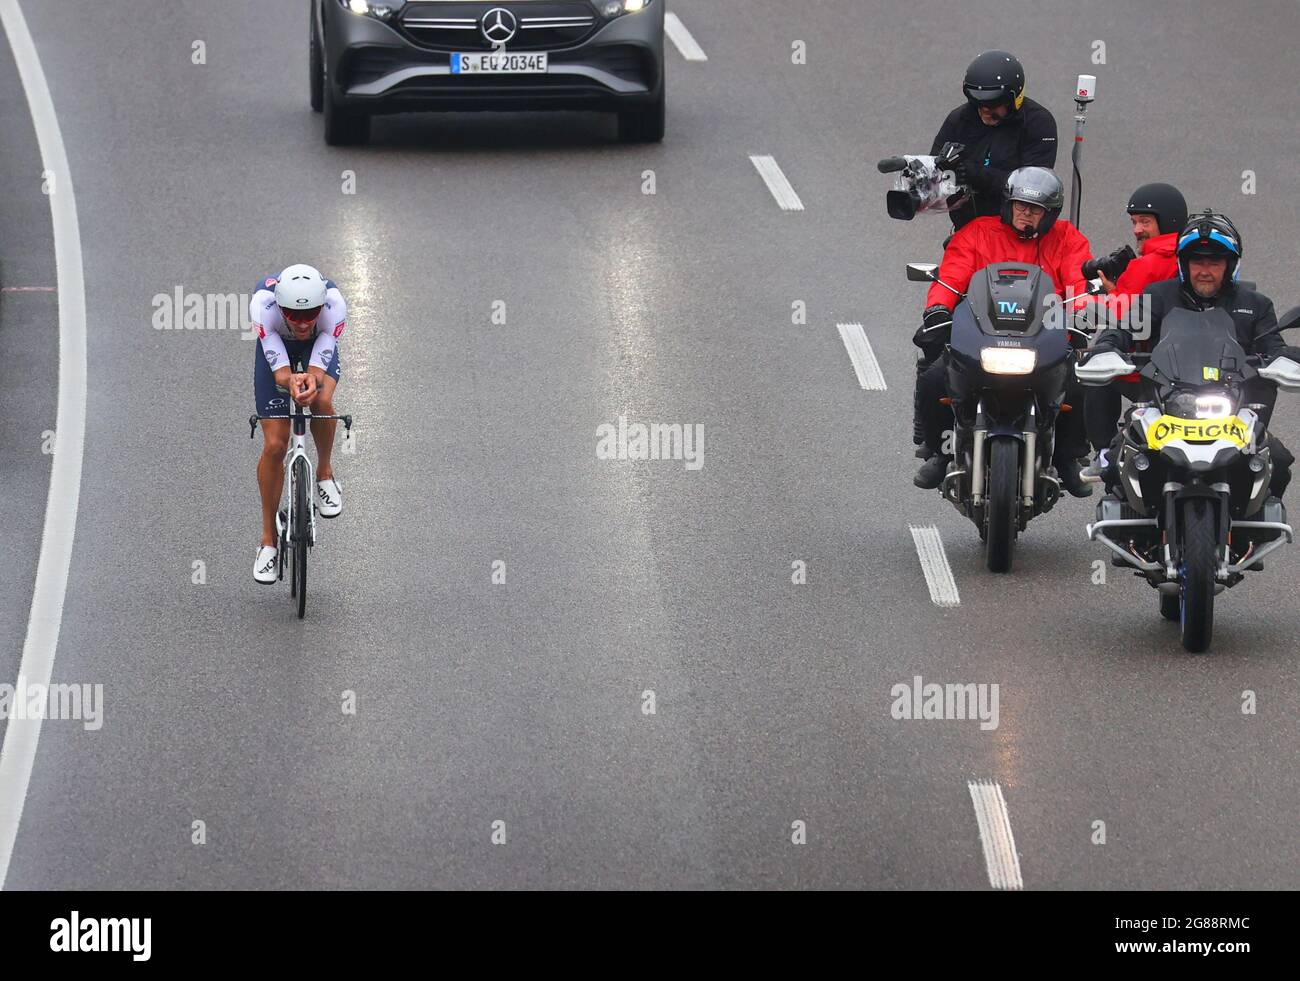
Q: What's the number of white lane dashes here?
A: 5